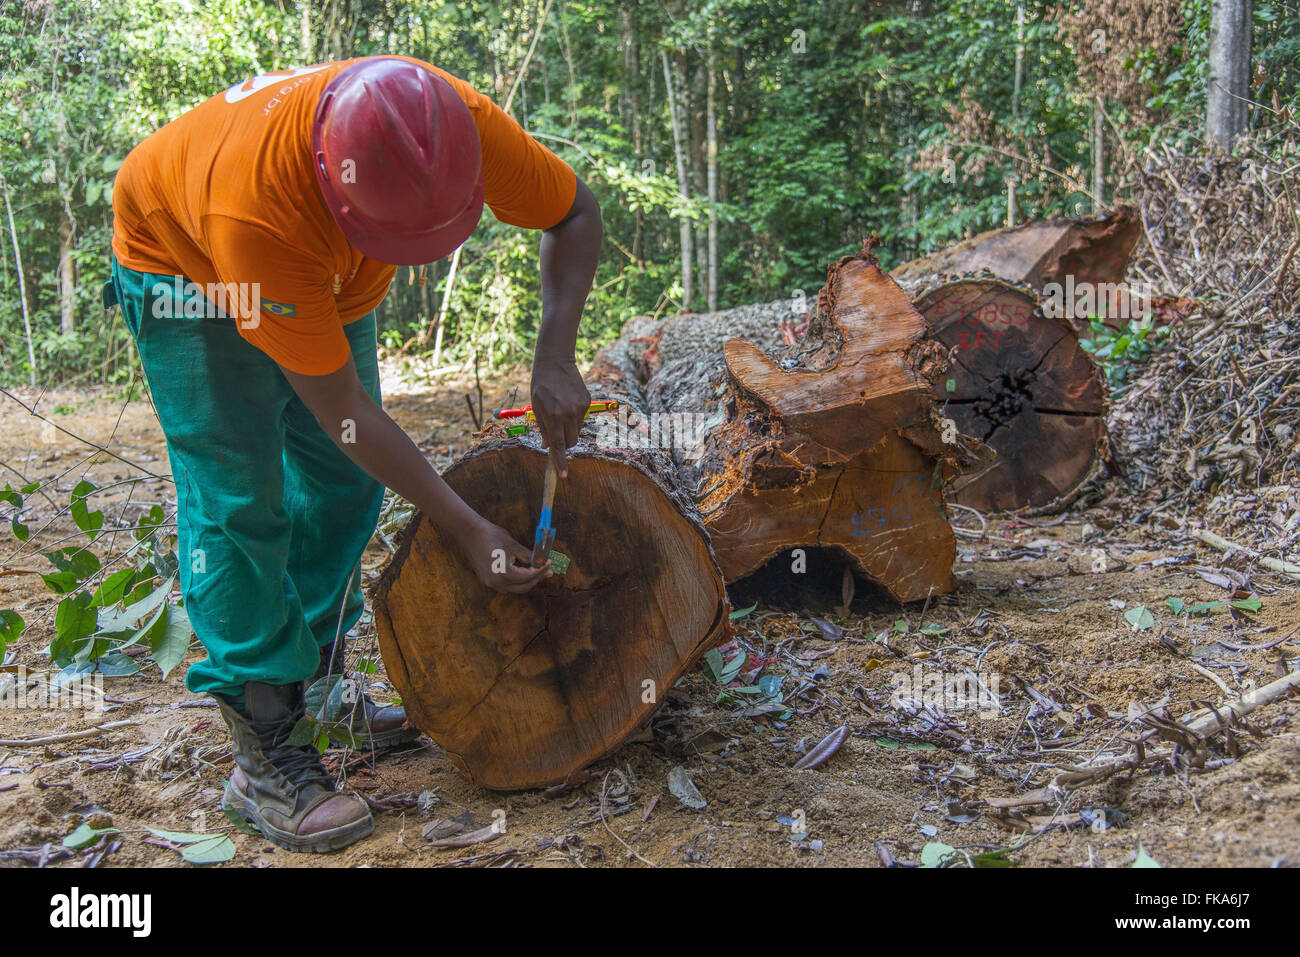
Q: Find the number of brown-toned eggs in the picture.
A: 0